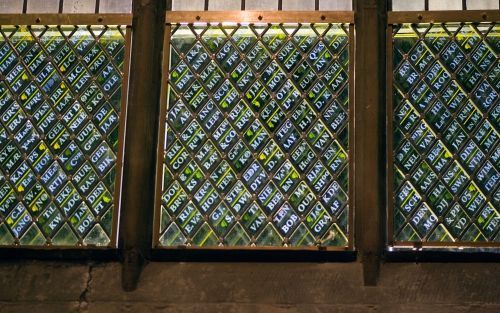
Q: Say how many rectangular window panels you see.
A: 3